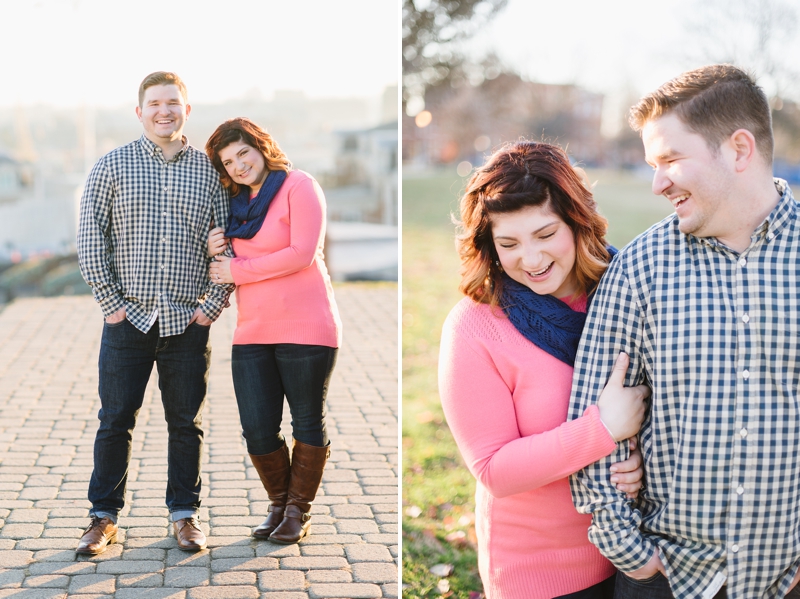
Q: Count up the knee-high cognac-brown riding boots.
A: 2